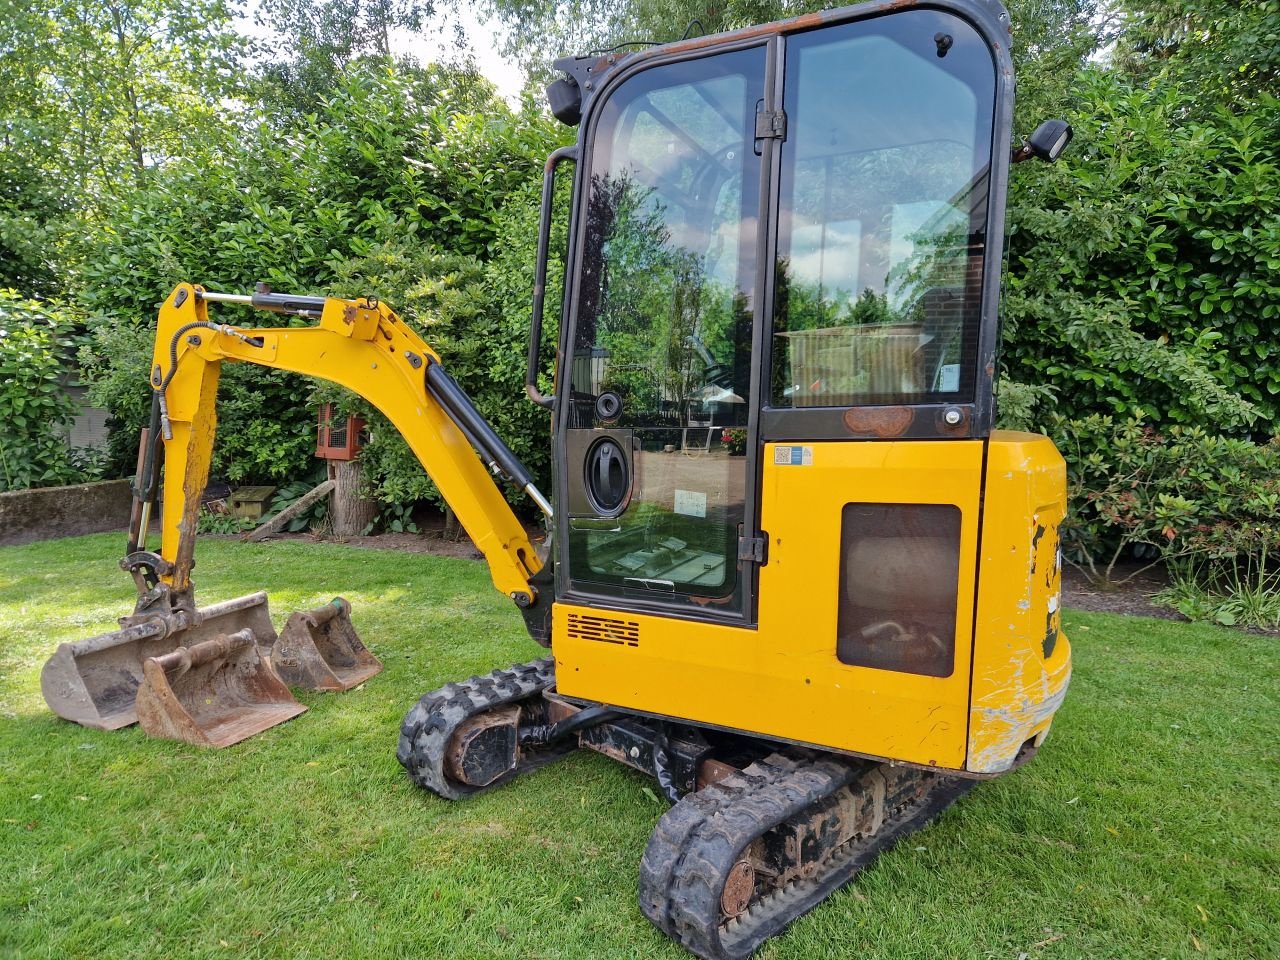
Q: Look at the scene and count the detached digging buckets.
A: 2